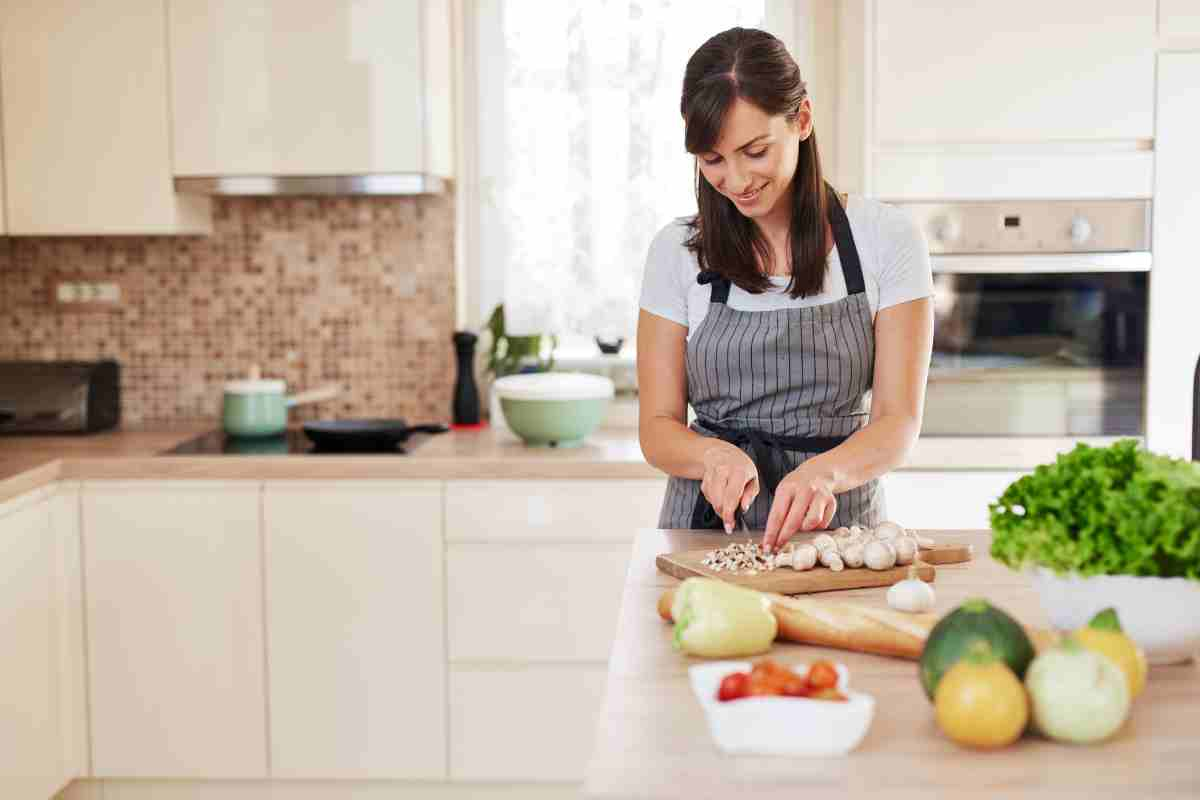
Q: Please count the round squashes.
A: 4